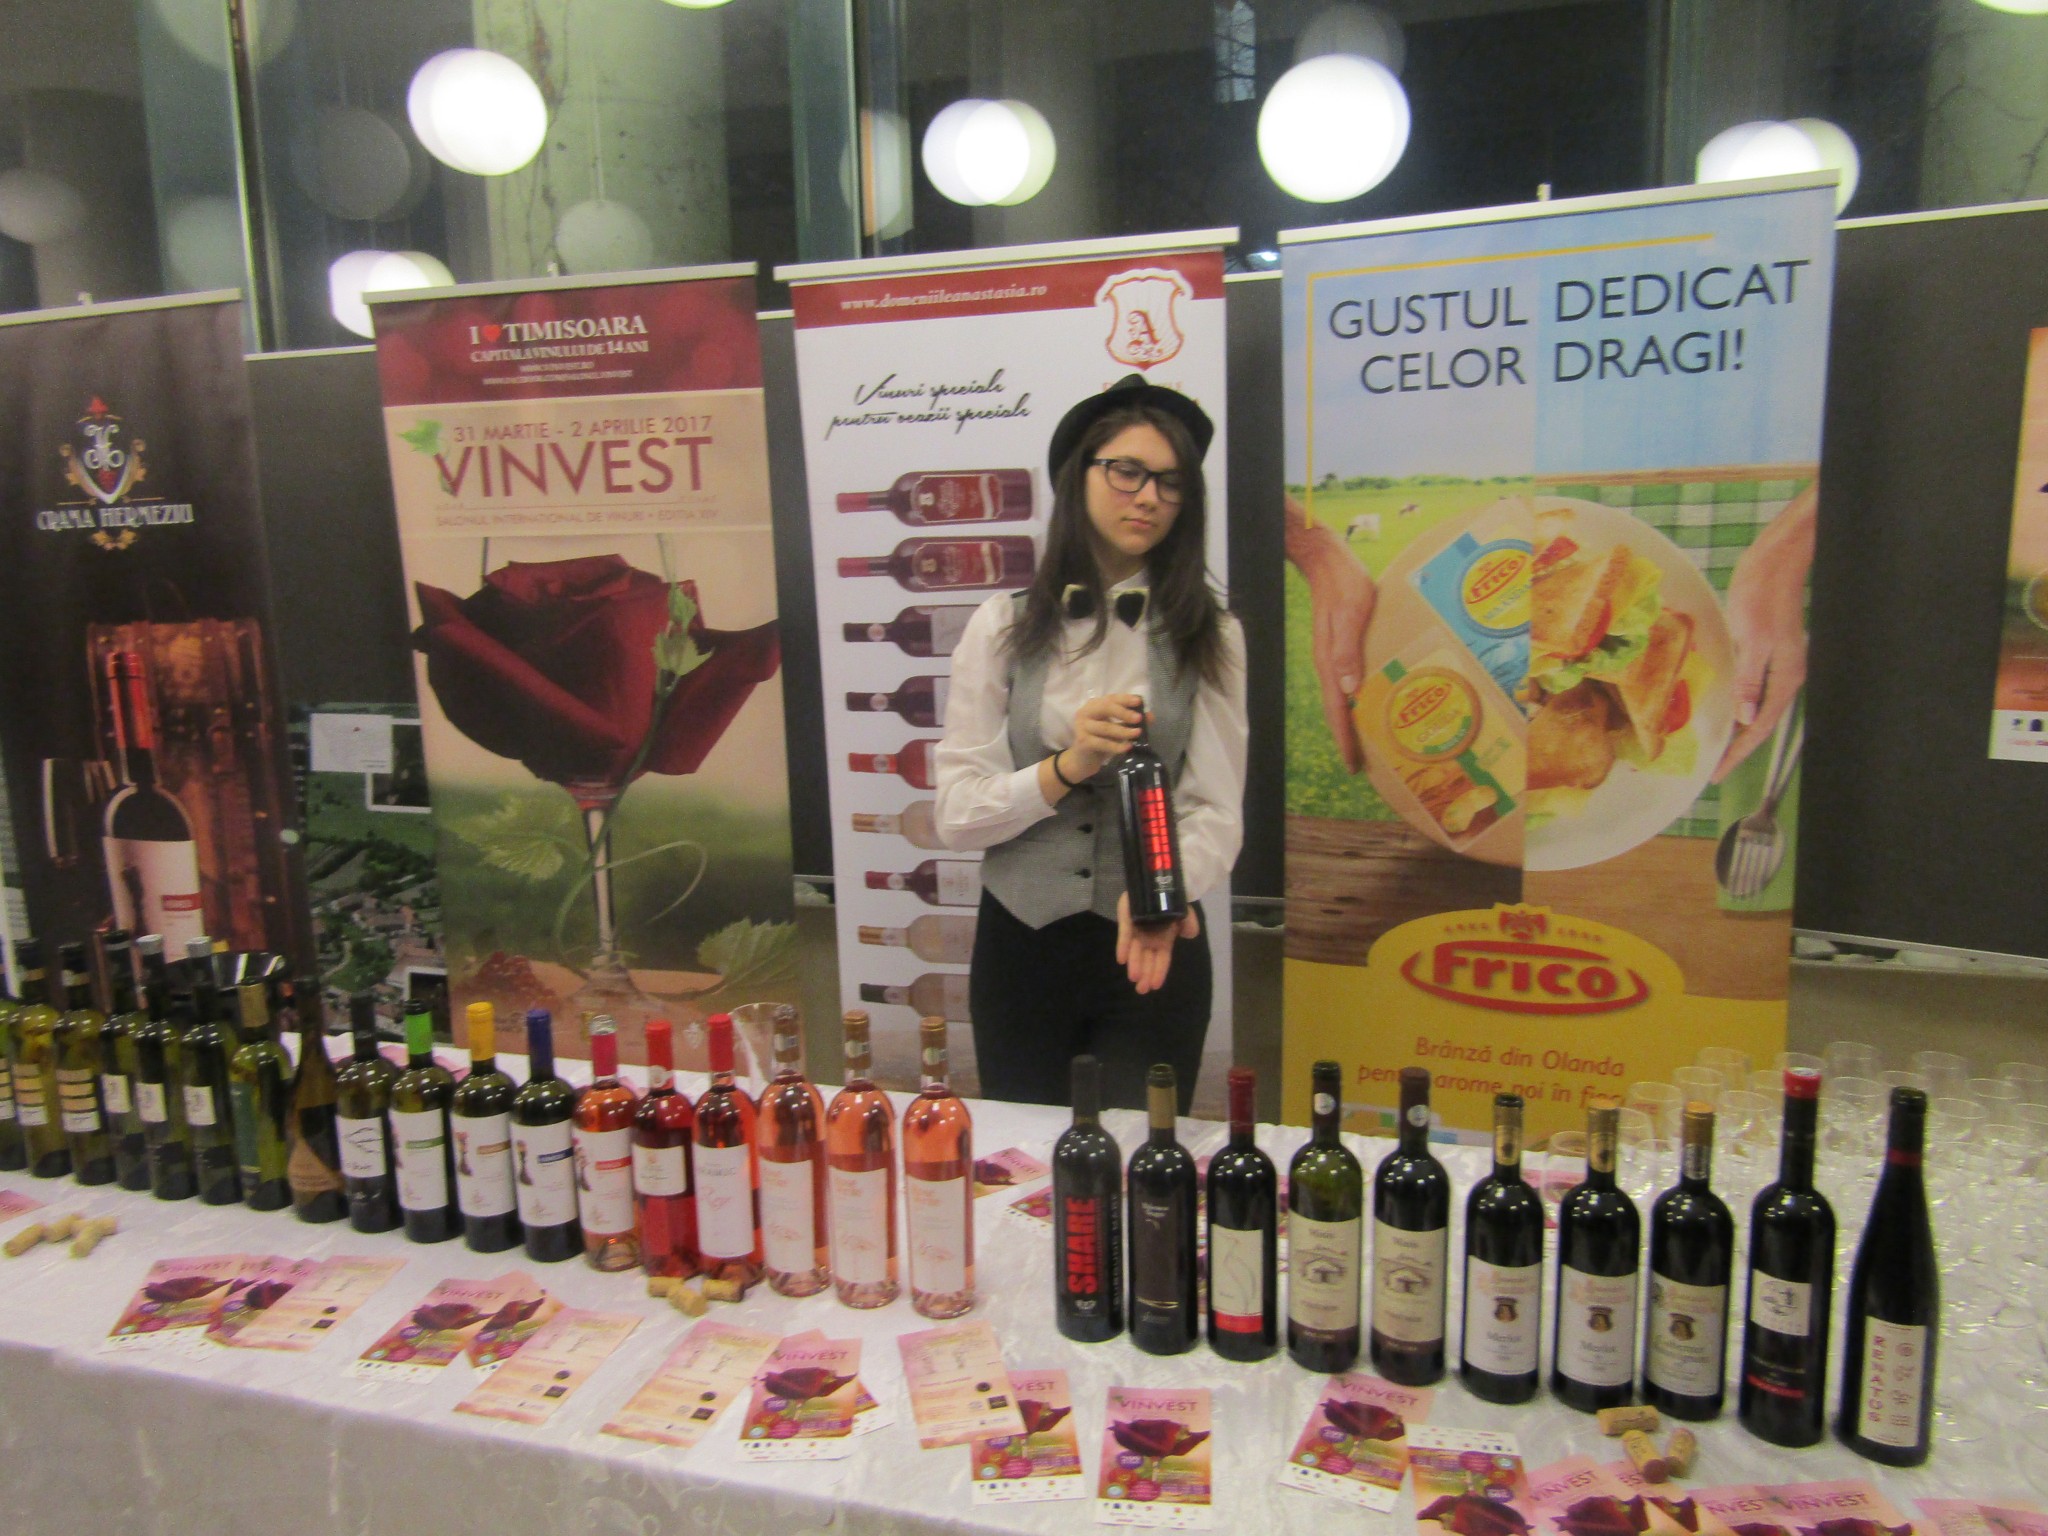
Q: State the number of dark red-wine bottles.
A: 11